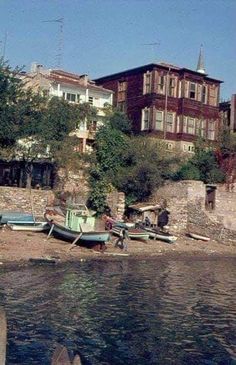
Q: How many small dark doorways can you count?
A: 1